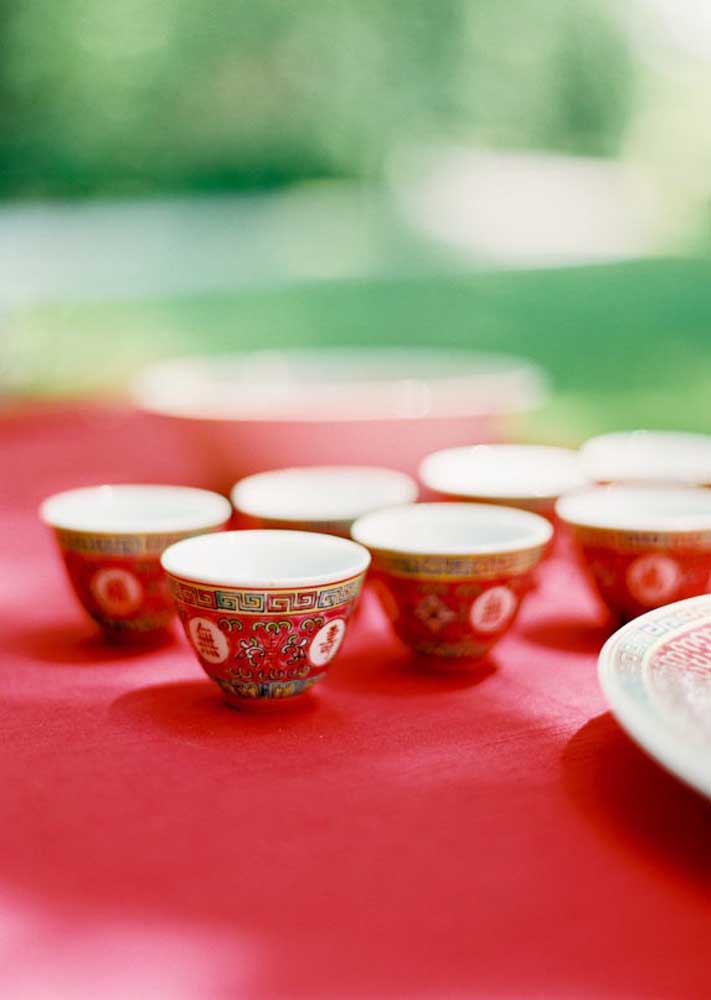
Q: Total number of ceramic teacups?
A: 7